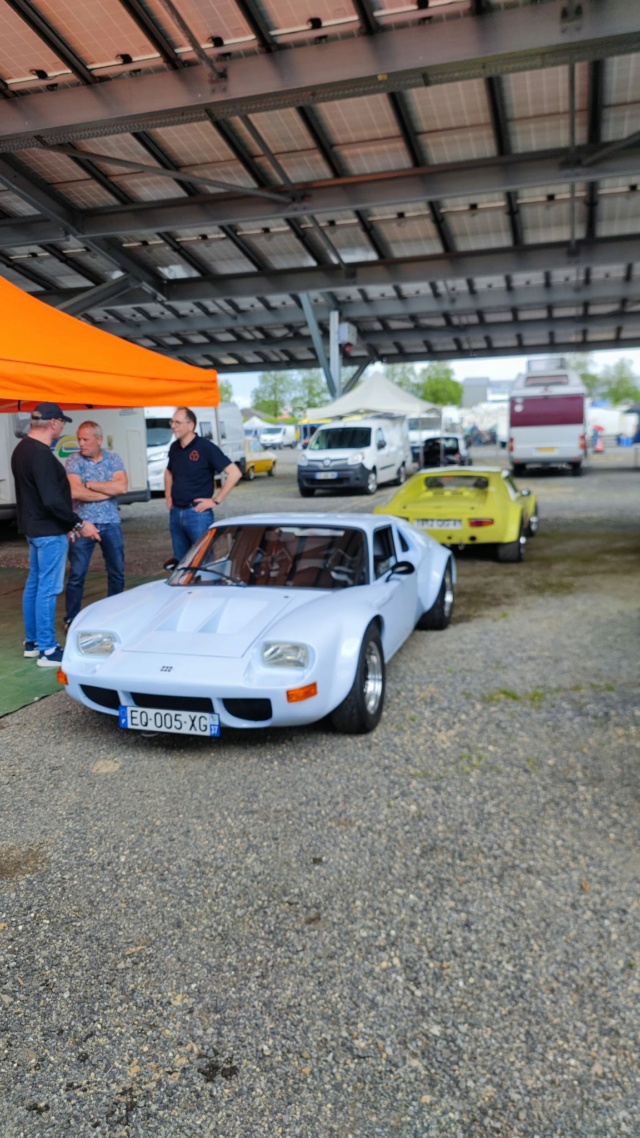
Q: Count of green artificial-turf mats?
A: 1